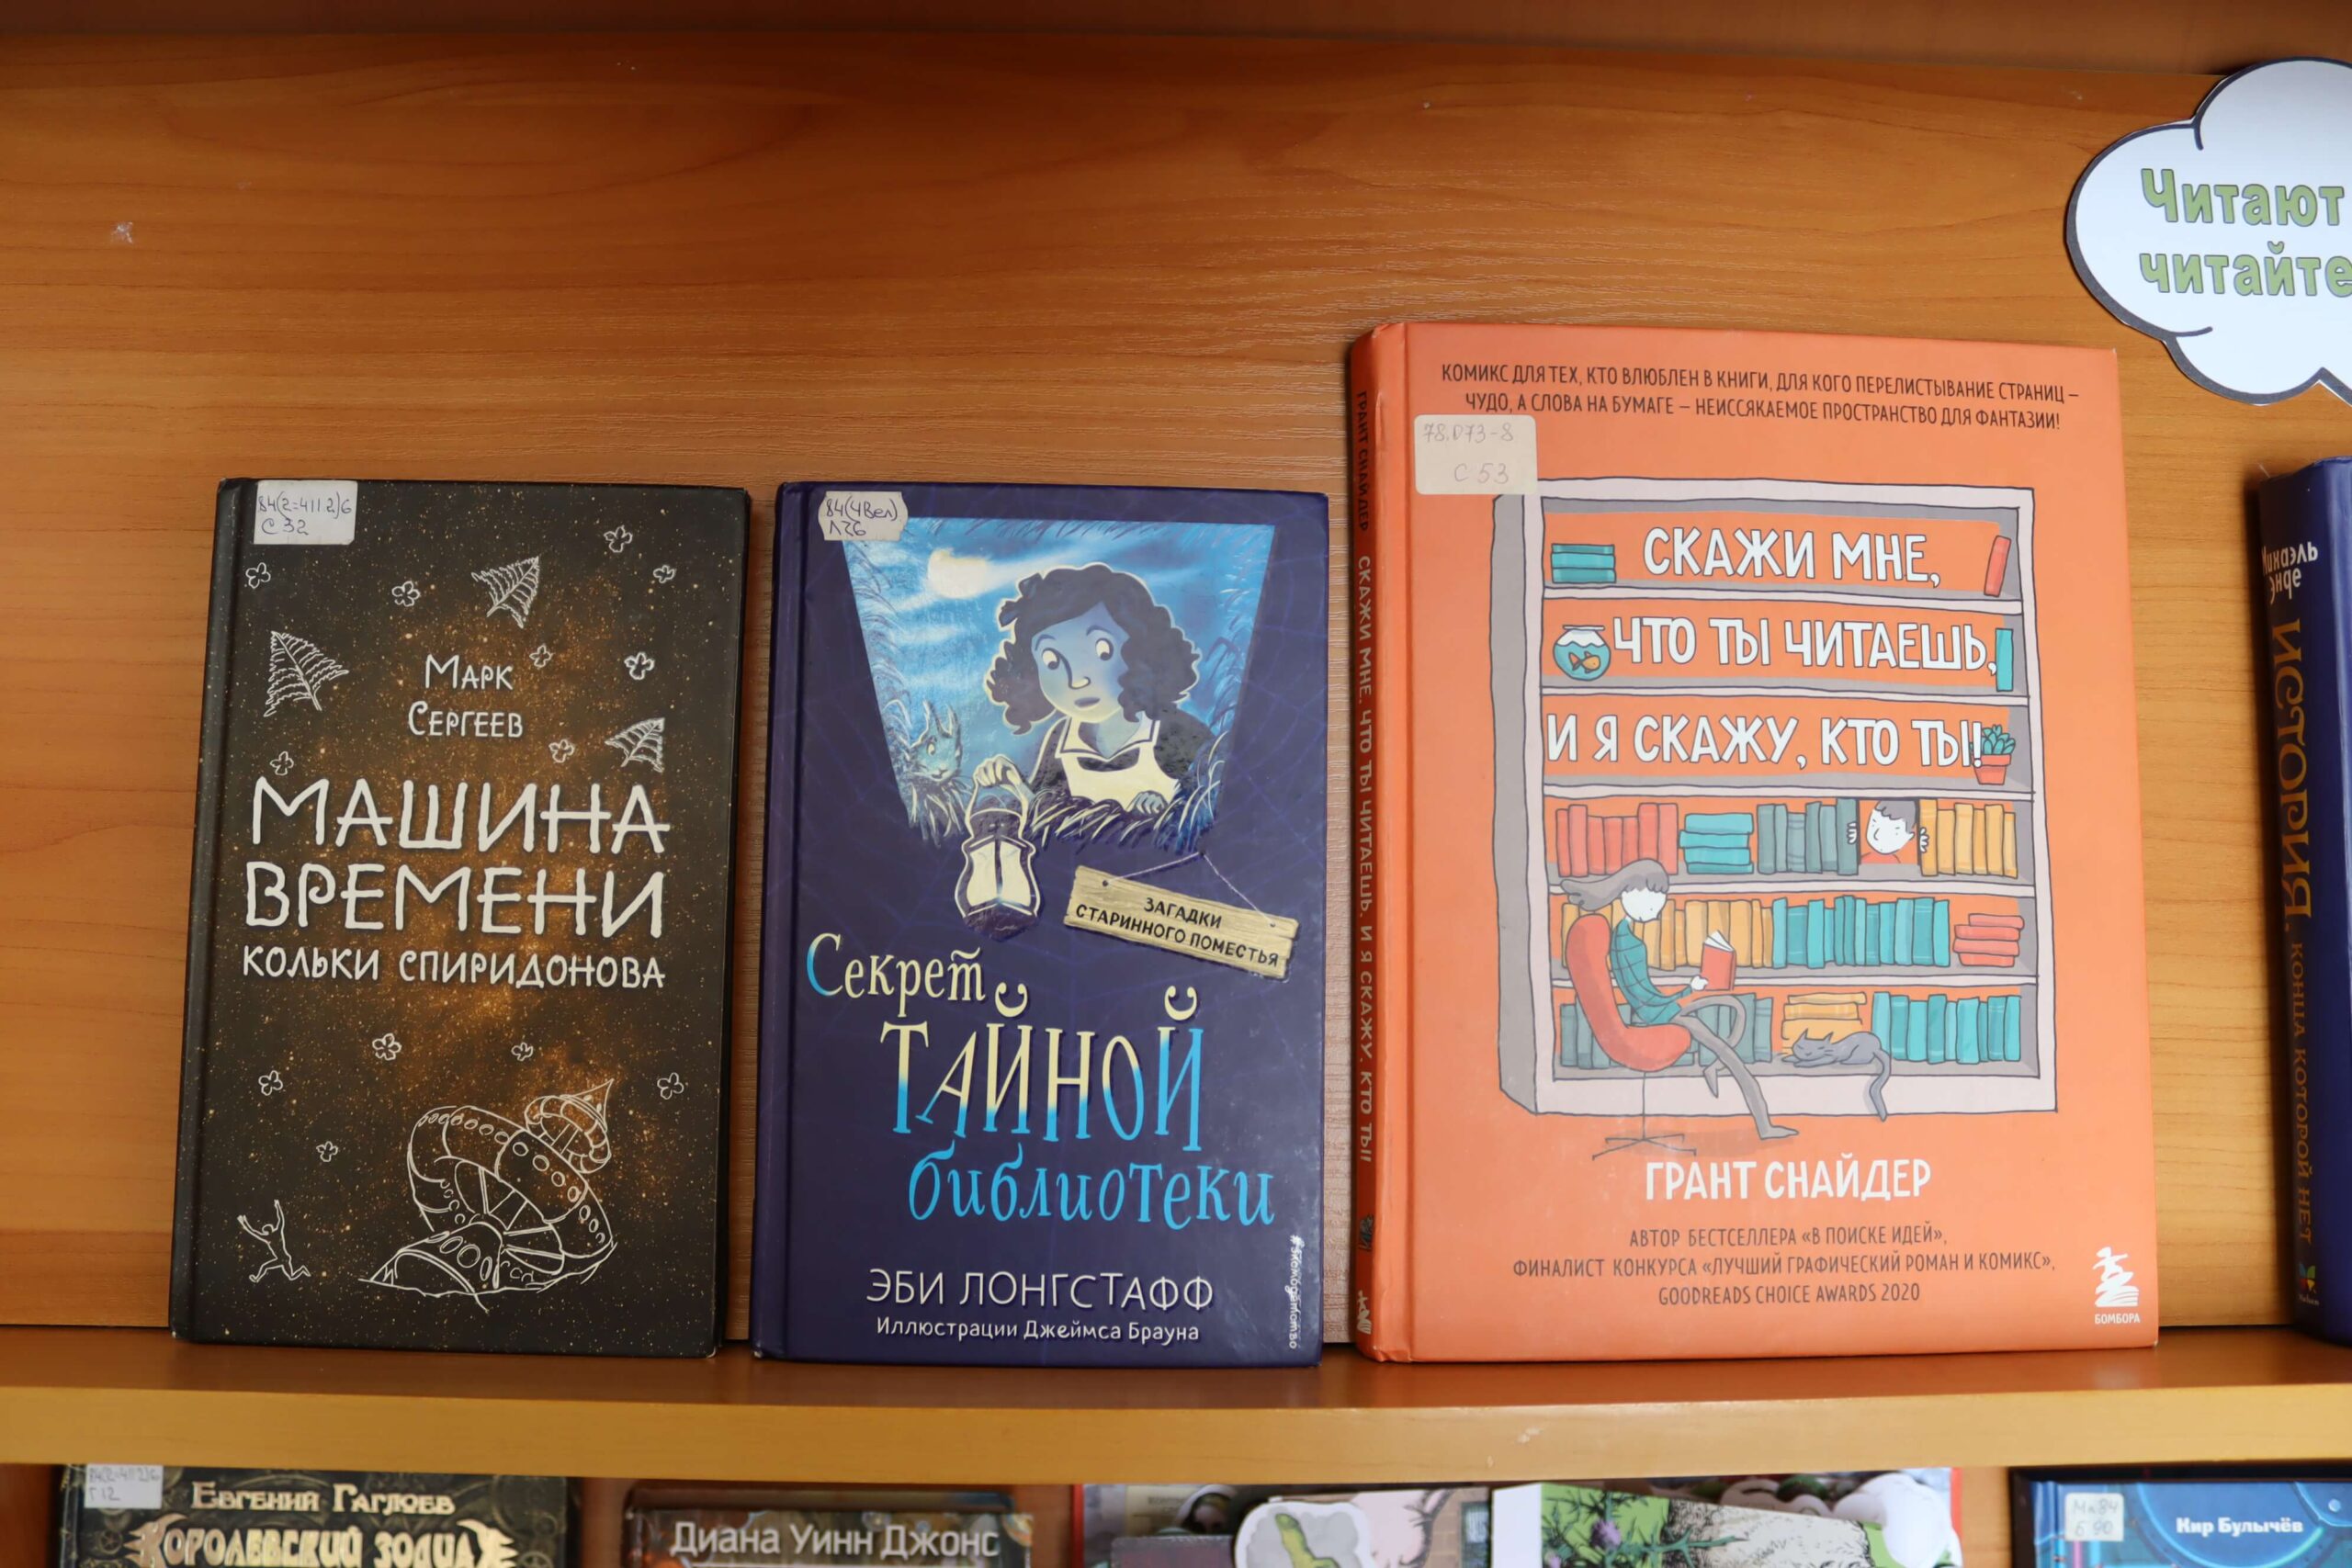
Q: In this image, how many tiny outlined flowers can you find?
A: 13